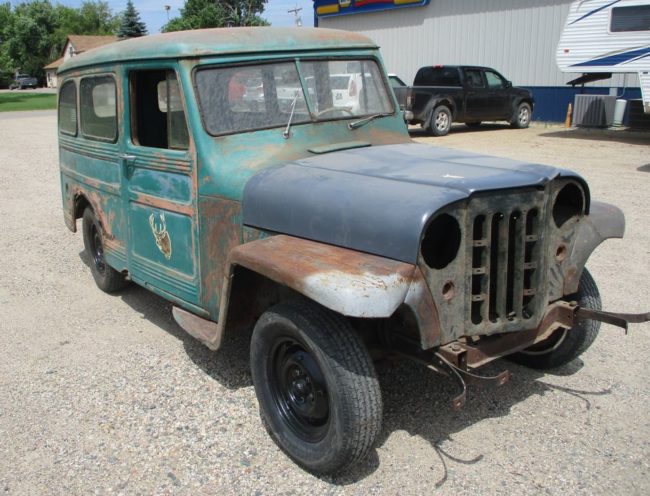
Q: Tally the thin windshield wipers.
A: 2